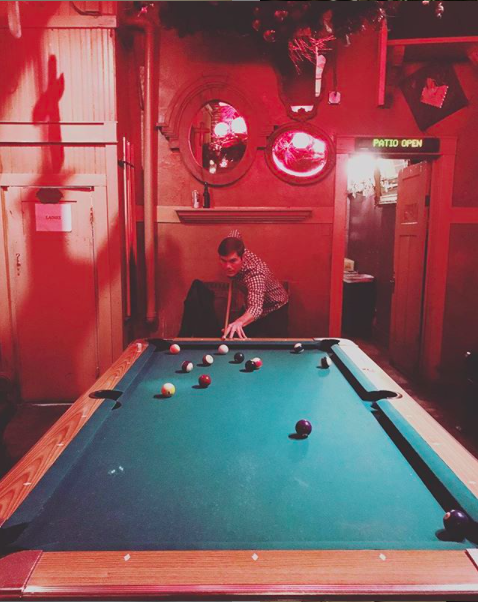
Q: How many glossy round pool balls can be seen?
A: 13